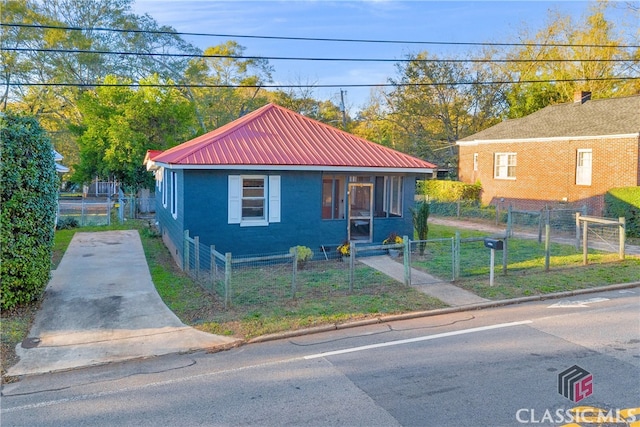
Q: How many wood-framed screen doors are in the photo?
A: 1